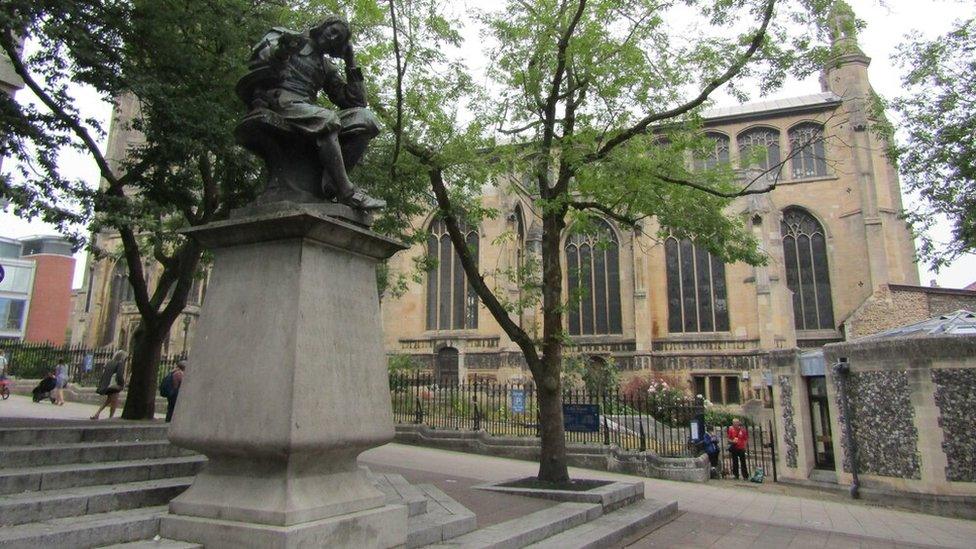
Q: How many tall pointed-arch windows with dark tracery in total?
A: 4